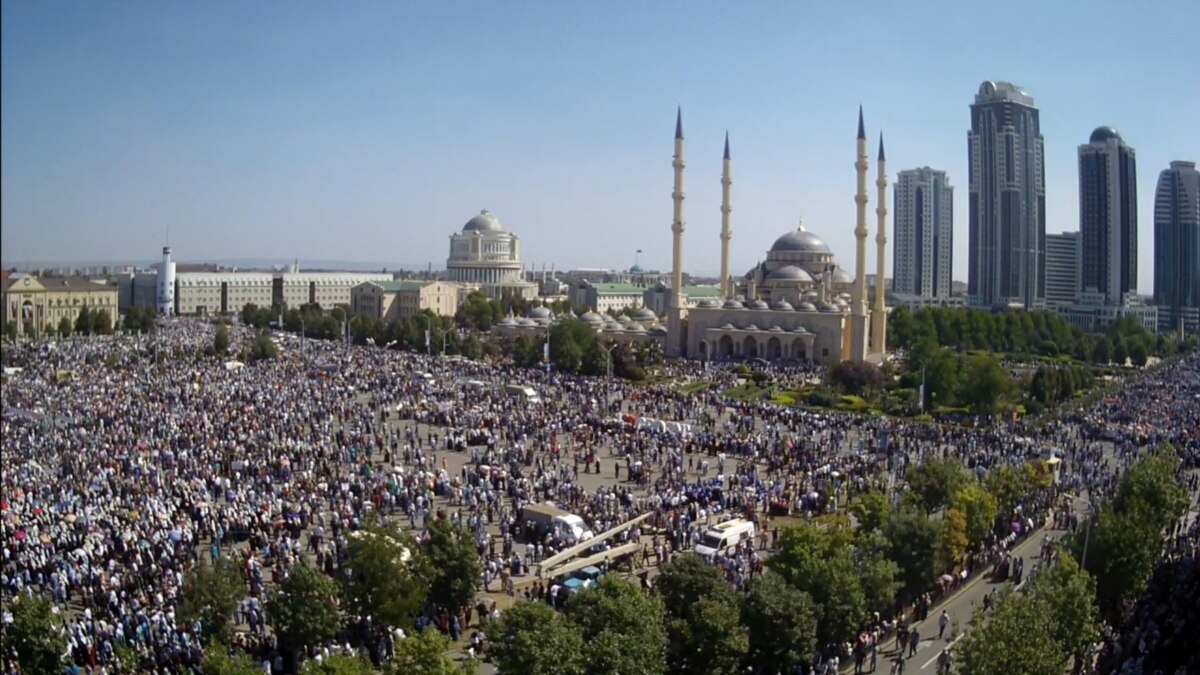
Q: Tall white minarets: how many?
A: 4